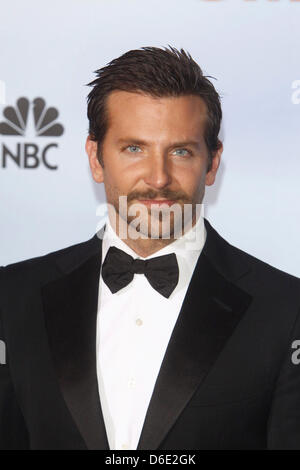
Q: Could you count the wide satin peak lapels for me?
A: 2